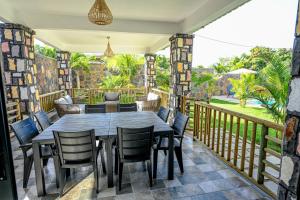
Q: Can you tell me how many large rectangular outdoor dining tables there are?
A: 1